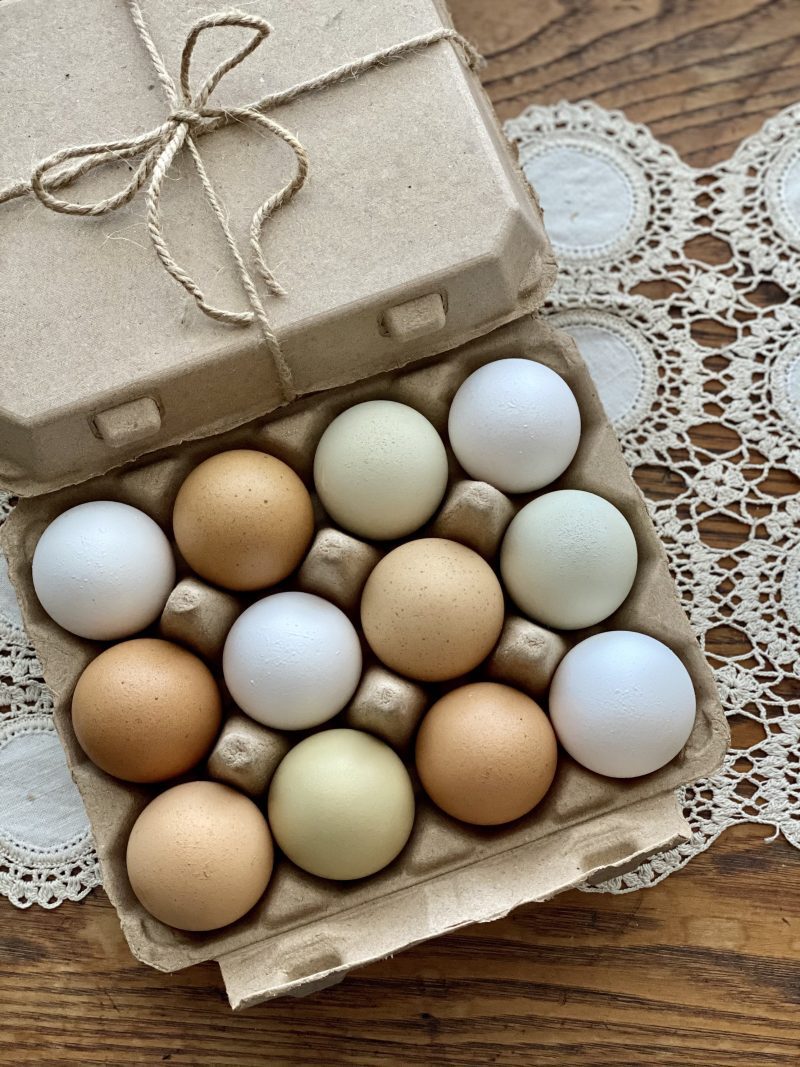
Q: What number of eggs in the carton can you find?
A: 12